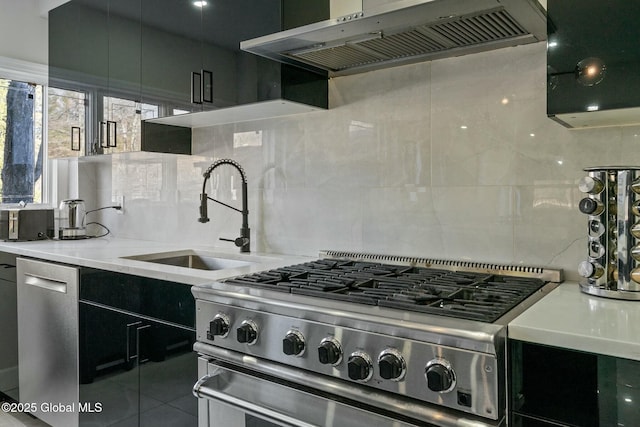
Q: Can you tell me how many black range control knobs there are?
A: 7